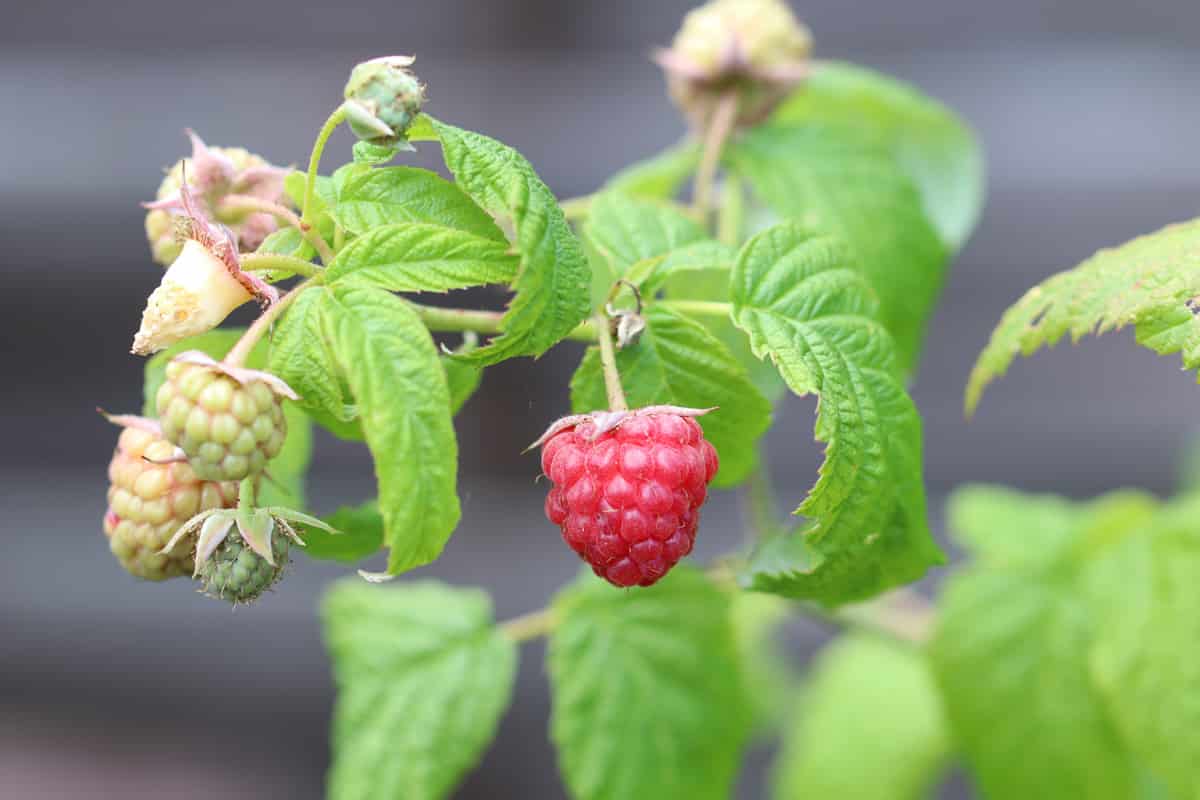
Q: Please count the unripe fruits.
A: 6